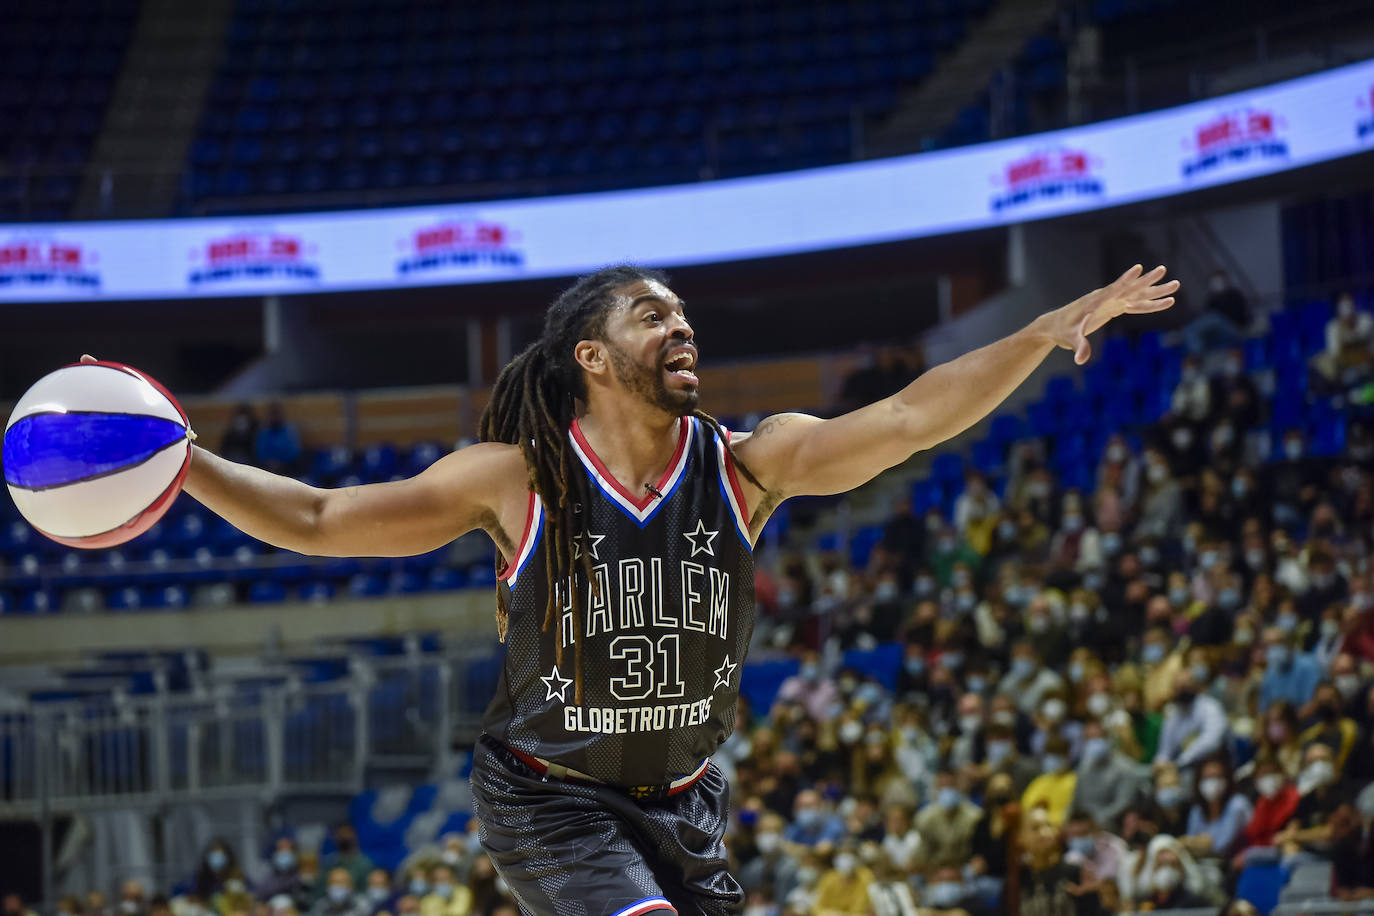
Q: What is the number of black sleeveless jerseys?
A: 1